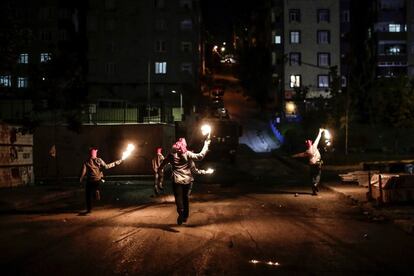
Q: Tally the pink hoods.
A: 4